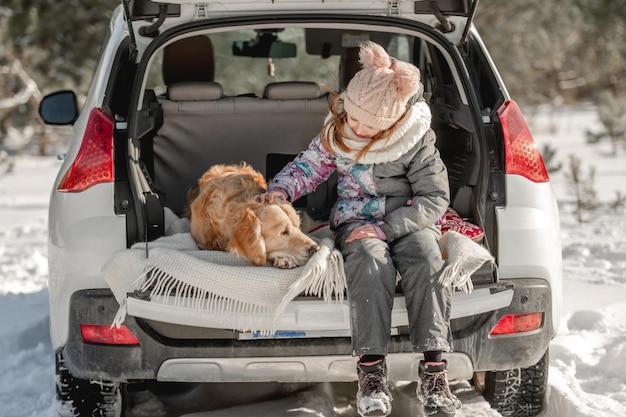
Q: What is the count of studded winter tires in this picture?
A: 2